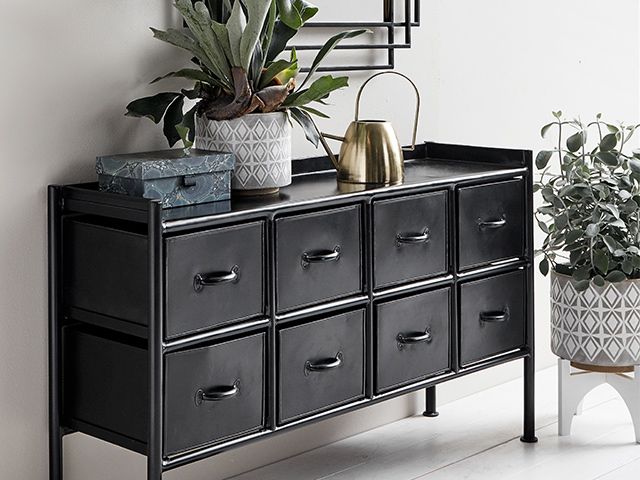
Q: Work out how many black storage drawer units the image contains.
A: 8